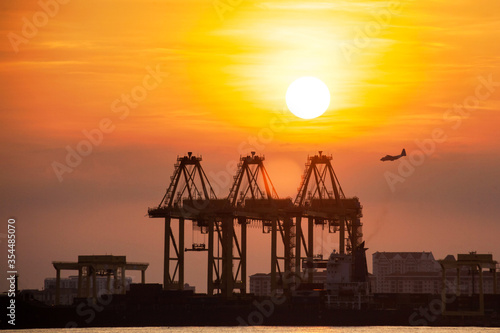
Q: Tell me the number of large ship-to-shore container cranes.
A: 3